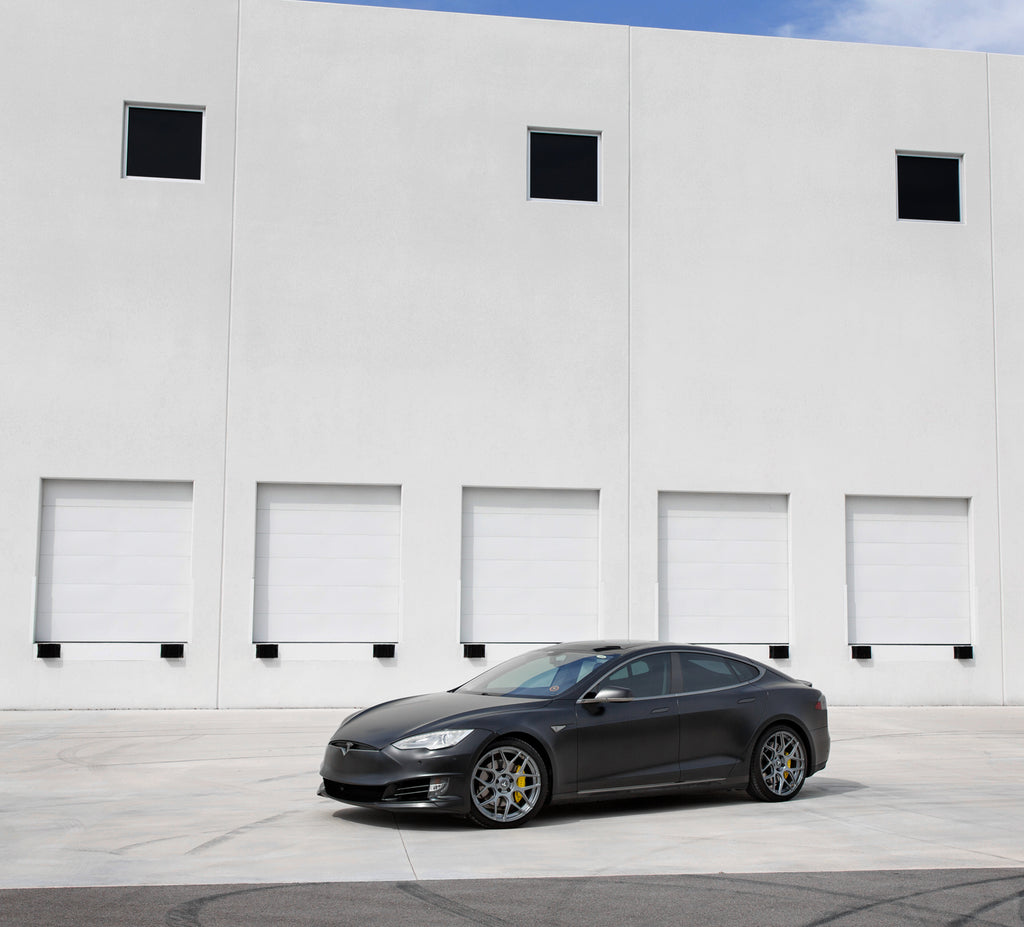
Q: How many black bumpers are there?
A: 8